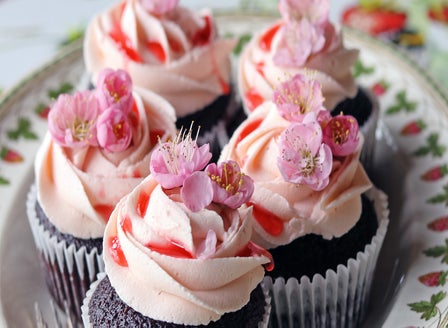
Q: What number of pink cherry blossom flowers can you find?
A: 11